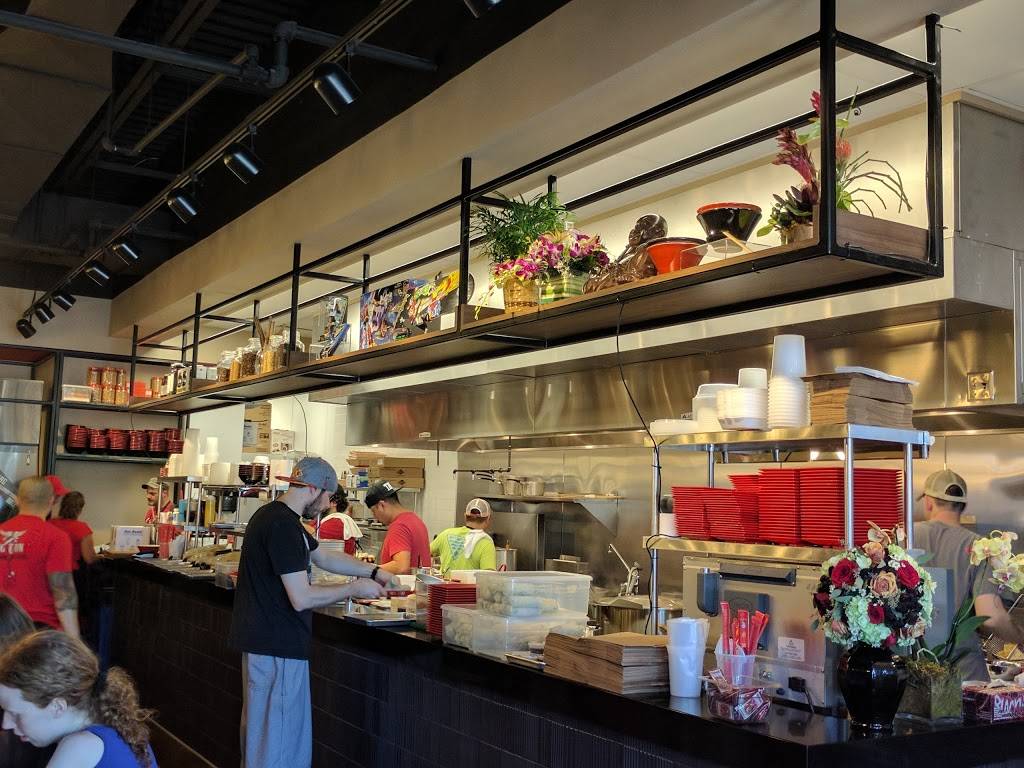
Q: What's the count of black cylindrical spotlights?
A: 9